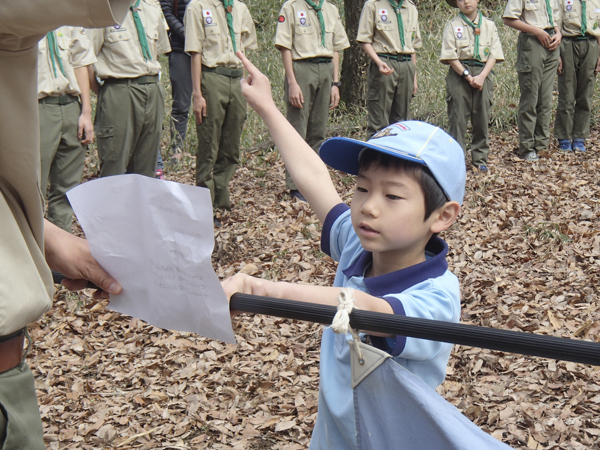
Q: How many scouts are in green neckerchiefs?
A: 8